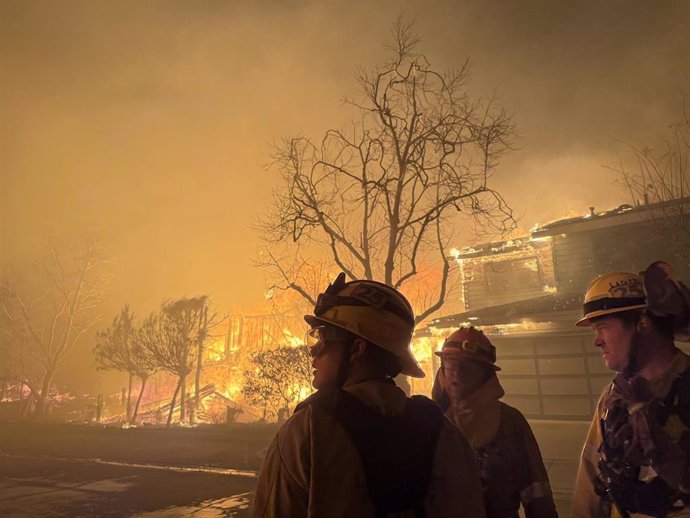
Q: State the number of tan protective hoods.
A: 1